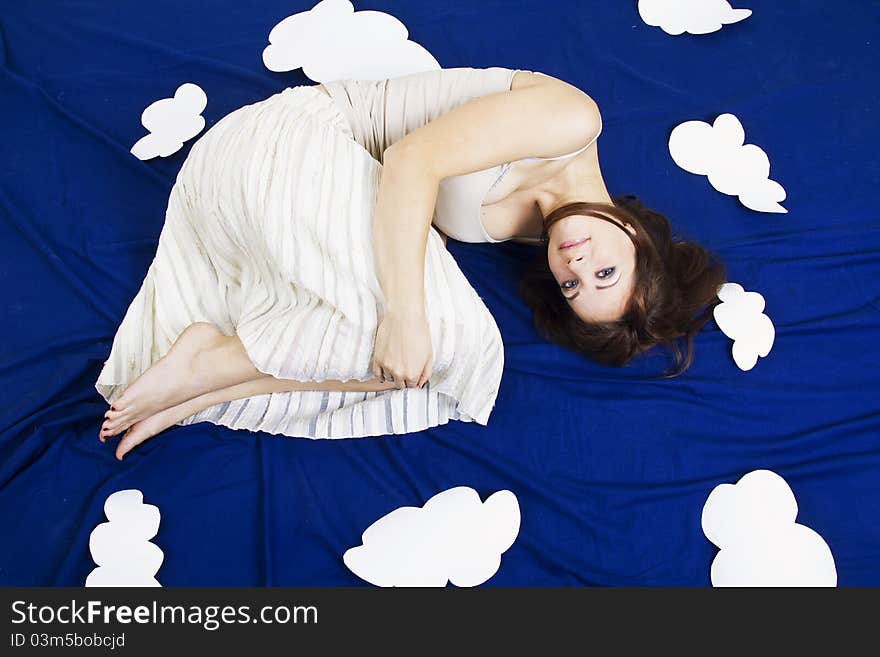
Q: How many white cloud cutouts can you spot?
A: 8